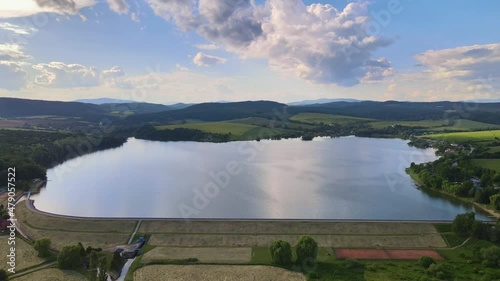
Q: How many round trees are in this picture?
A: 2